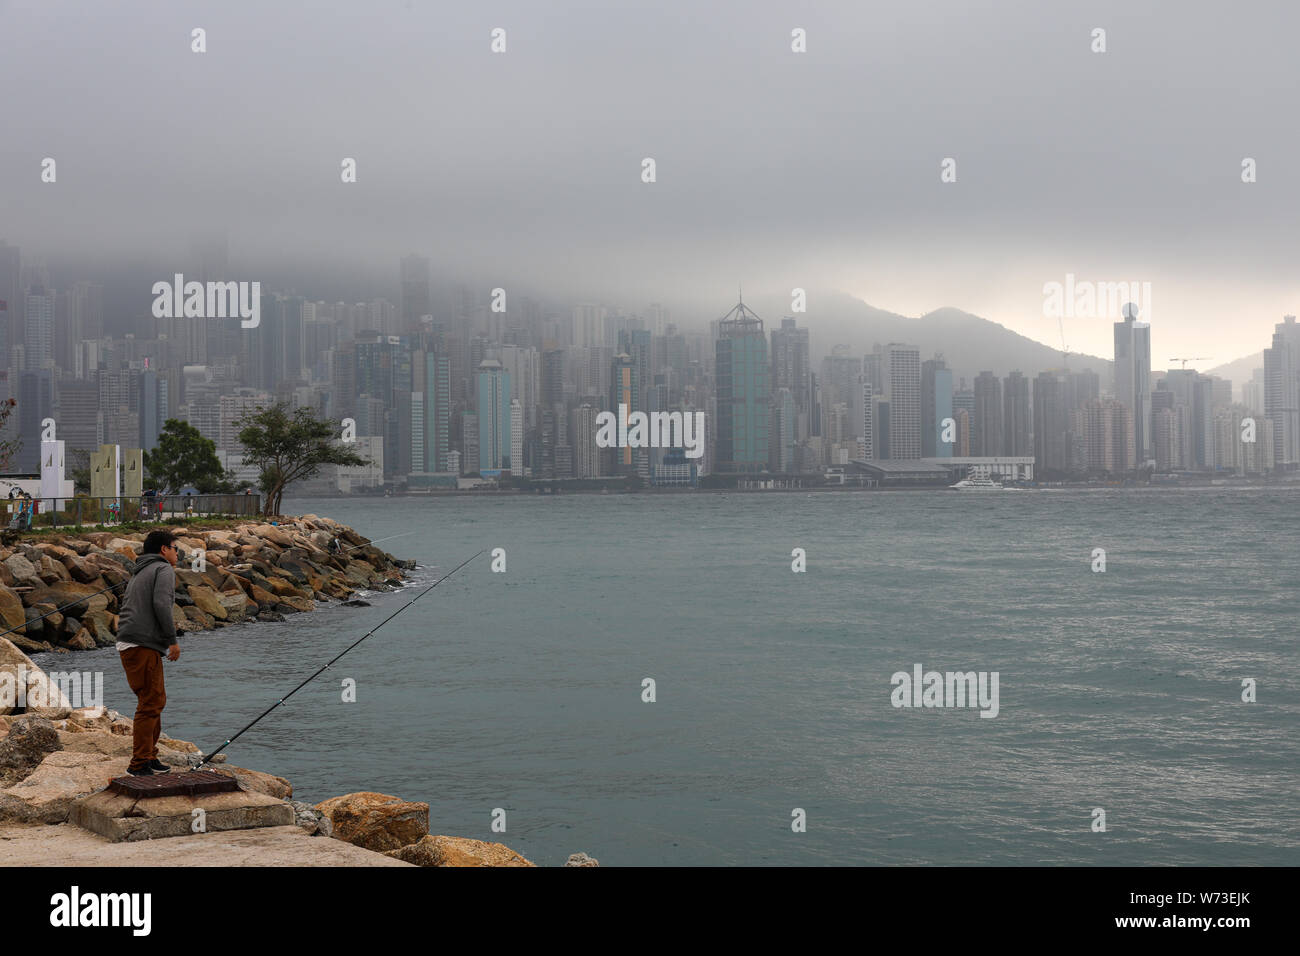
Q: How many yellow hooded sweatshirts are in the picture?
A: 0